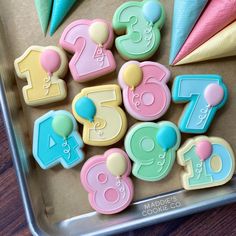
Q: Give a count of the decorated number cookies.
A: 10